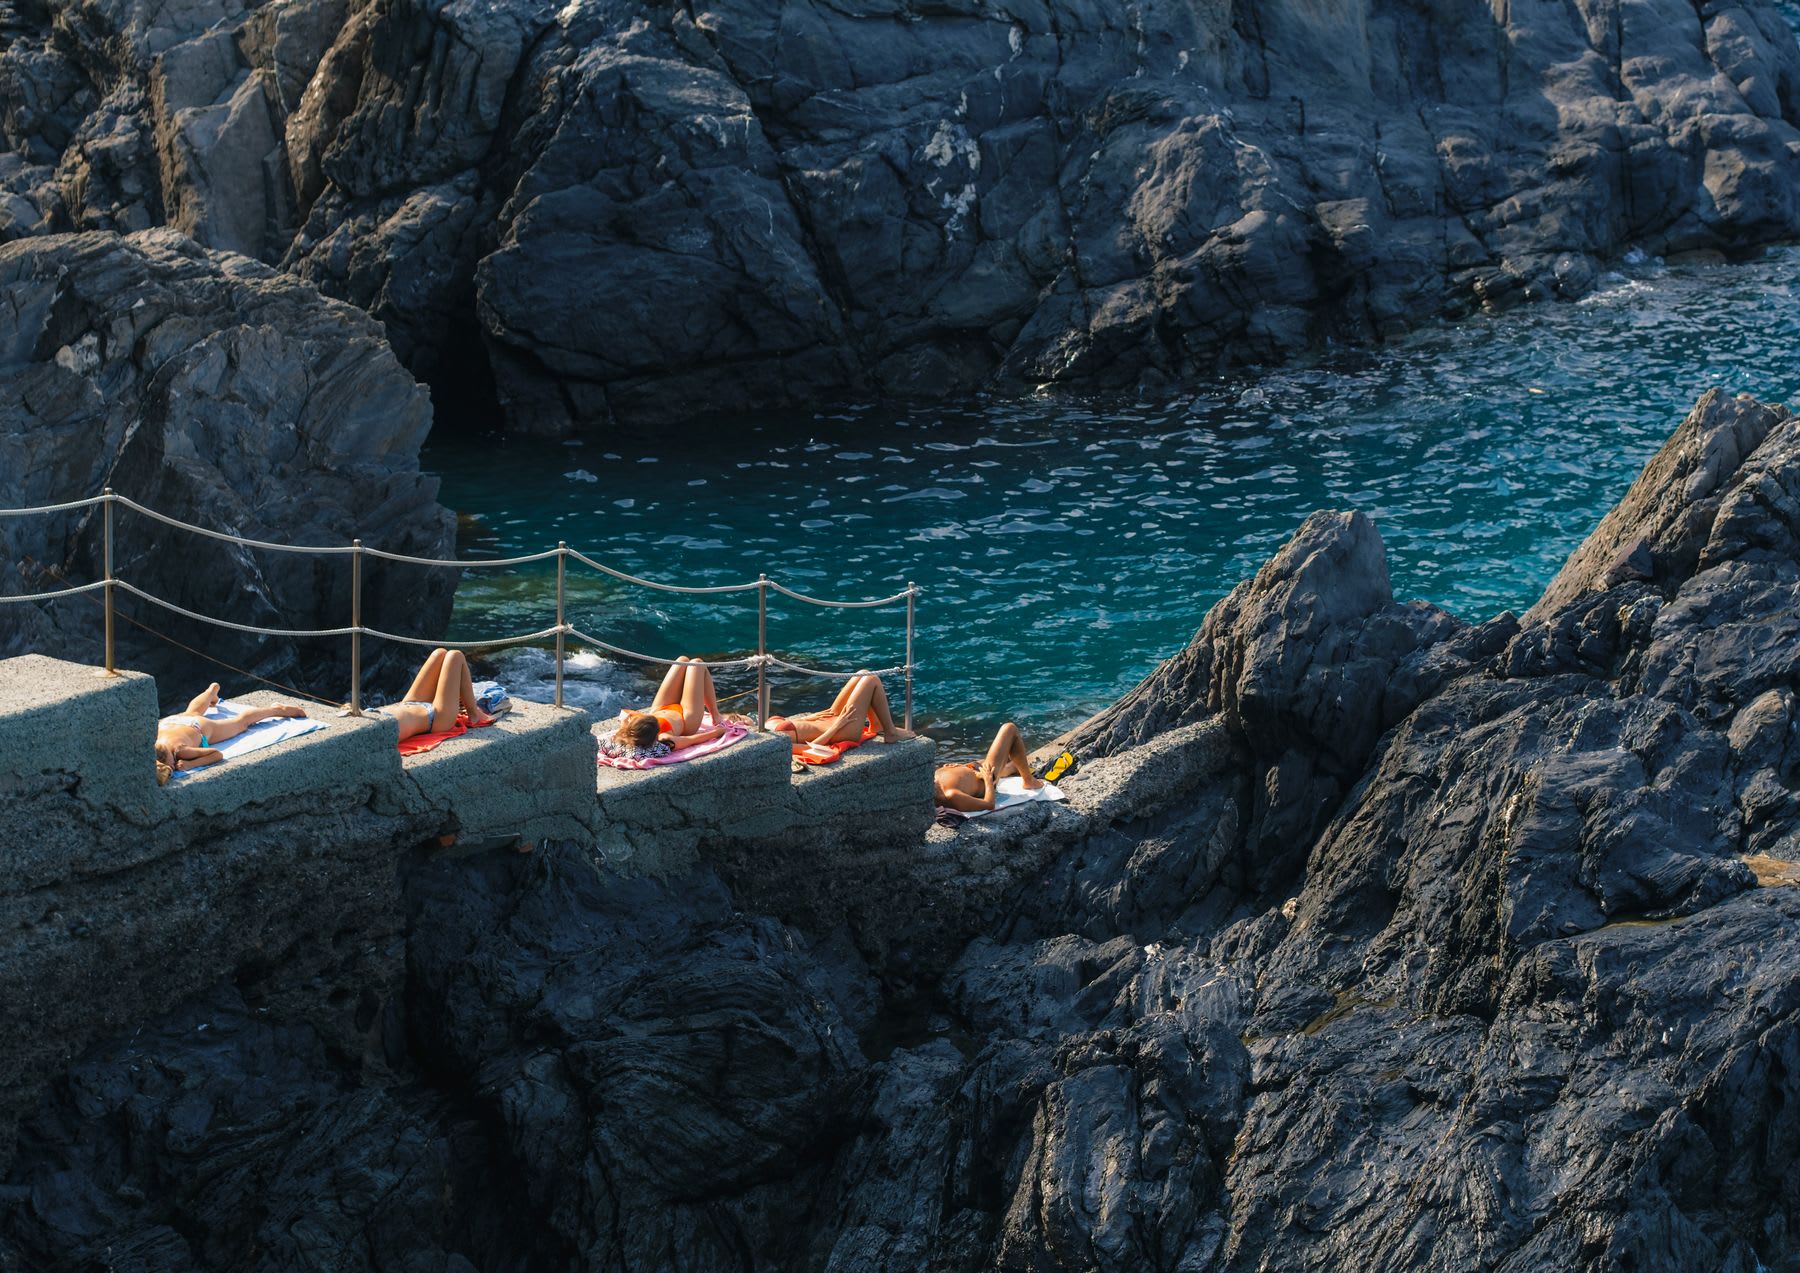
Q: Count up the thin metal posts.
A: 5